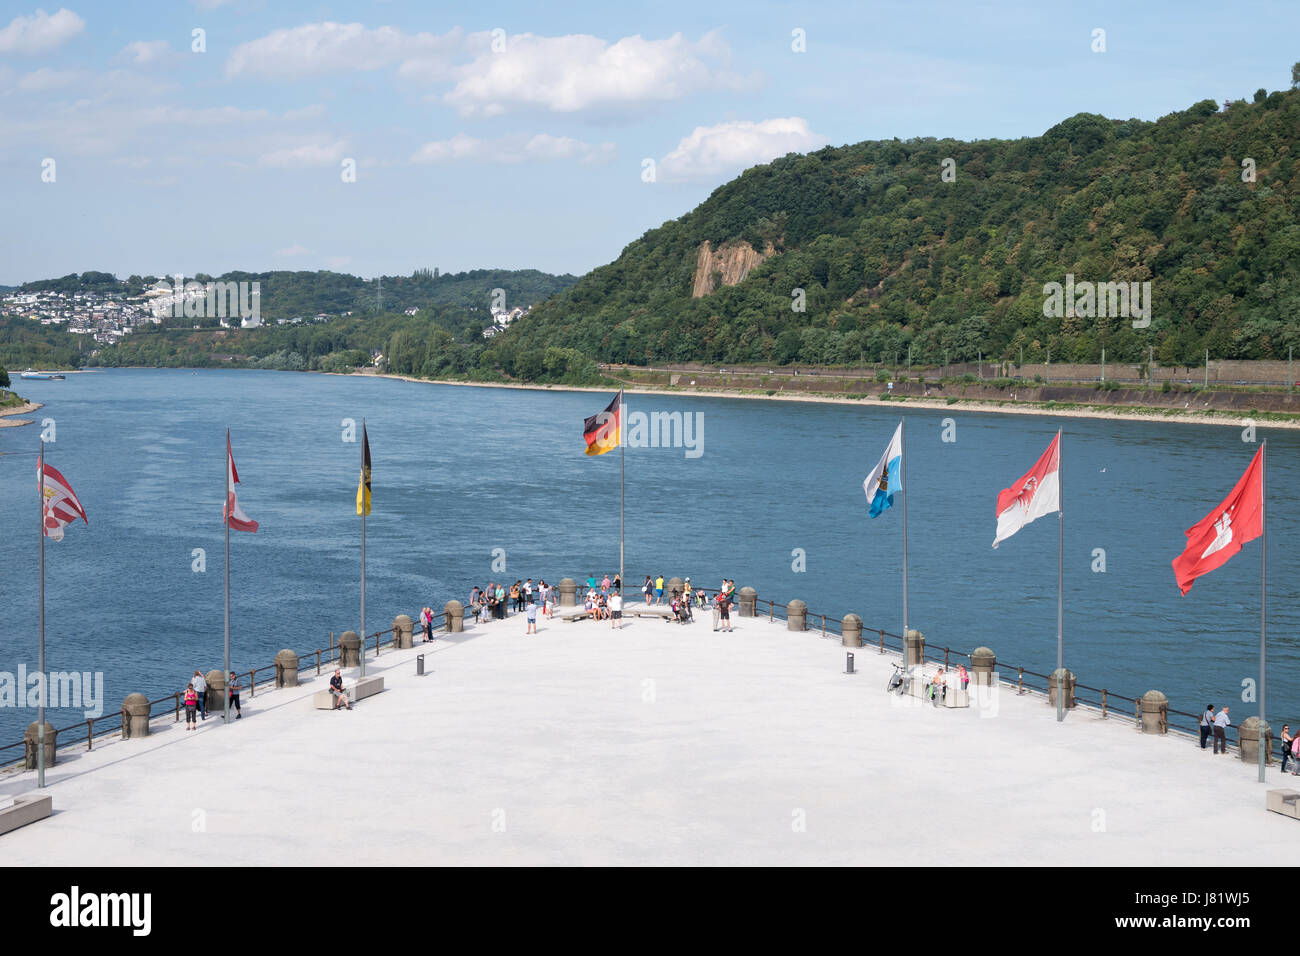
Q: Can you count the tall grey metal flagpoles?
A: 7